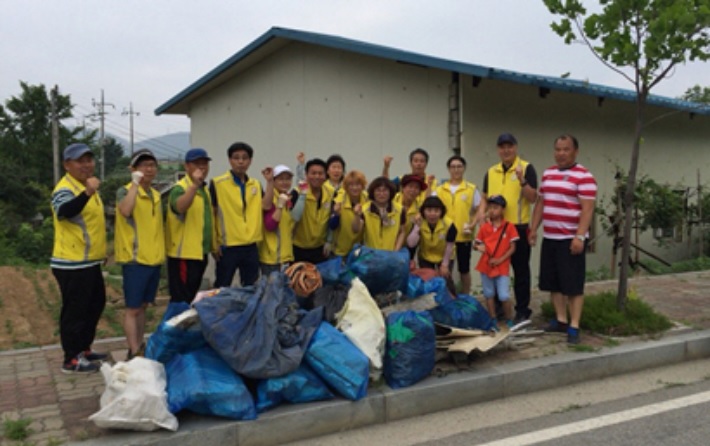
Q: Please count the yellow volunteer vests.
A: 14